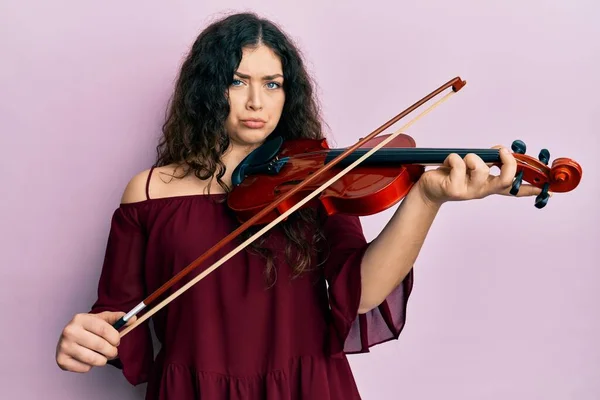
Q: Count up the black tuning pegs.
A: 4